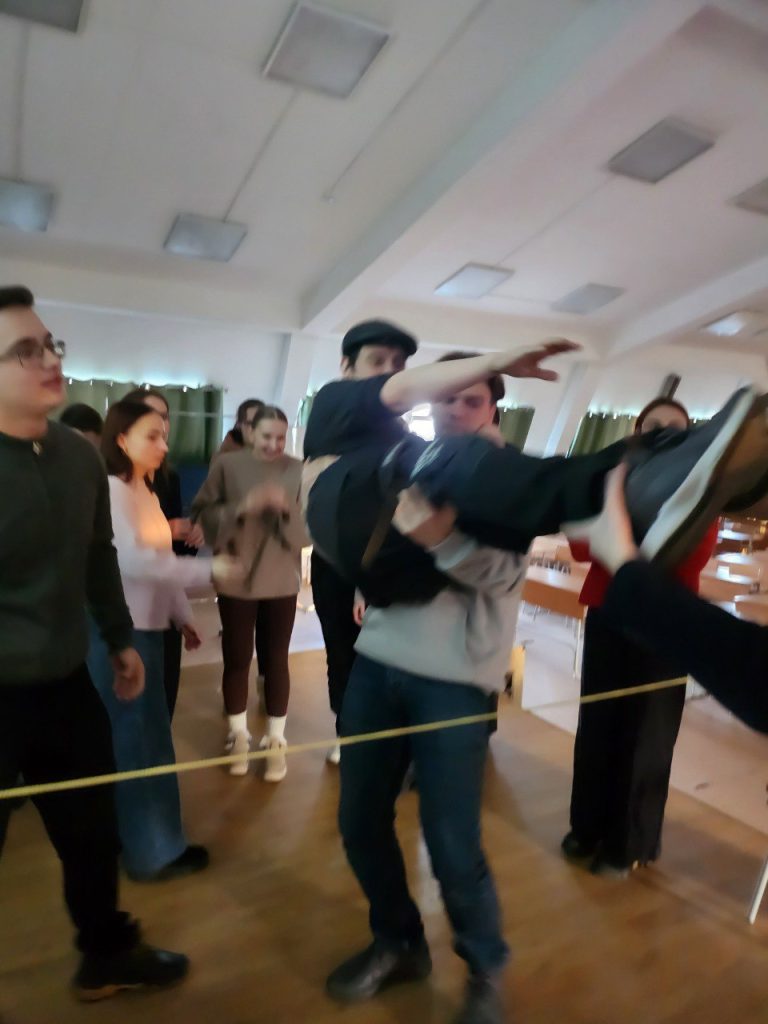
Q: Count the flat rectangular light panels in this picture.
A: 9